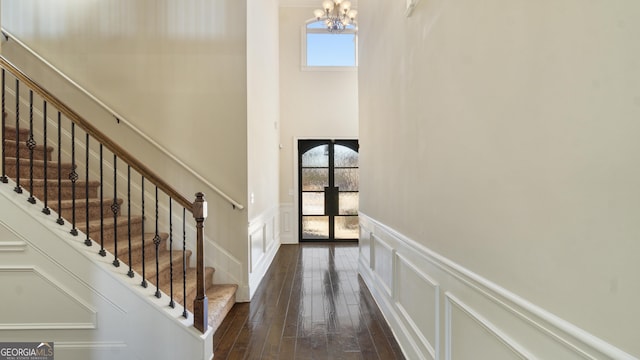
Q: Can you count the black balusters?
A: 14